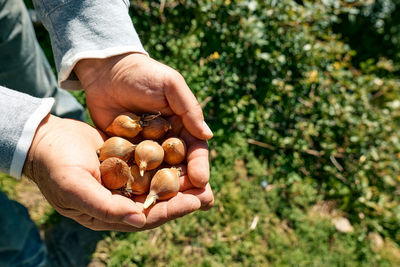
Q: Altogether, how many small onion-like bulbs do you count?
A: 8